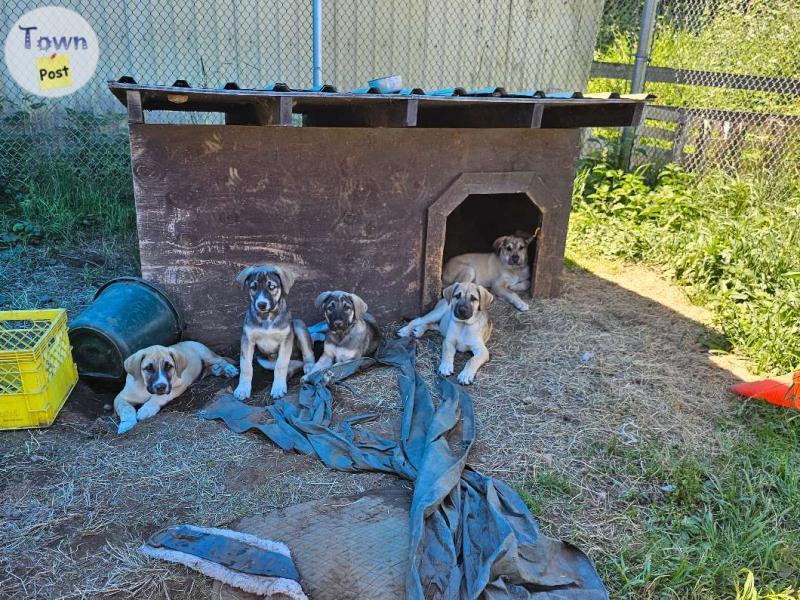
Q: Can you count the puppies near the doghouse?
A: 5